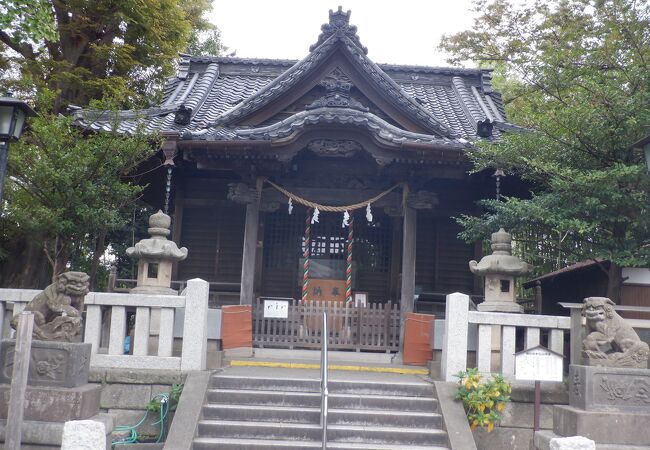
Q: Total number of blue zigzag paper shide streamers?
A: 0